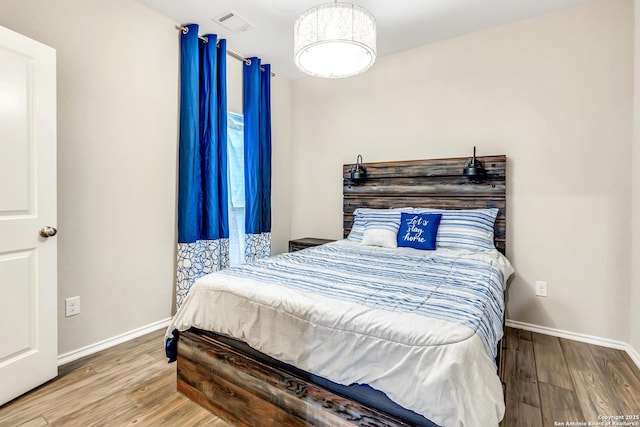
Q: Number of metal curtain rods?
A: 1